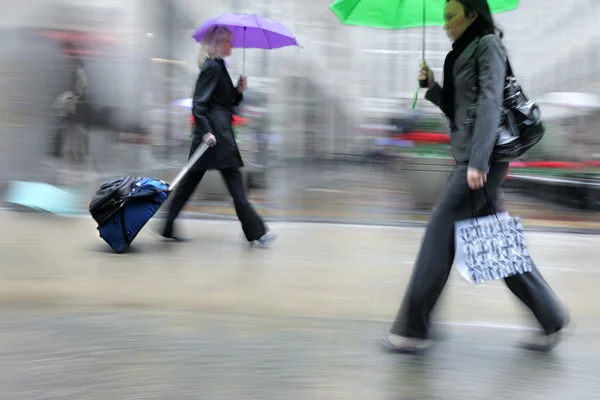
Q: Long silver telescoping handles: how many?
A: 1